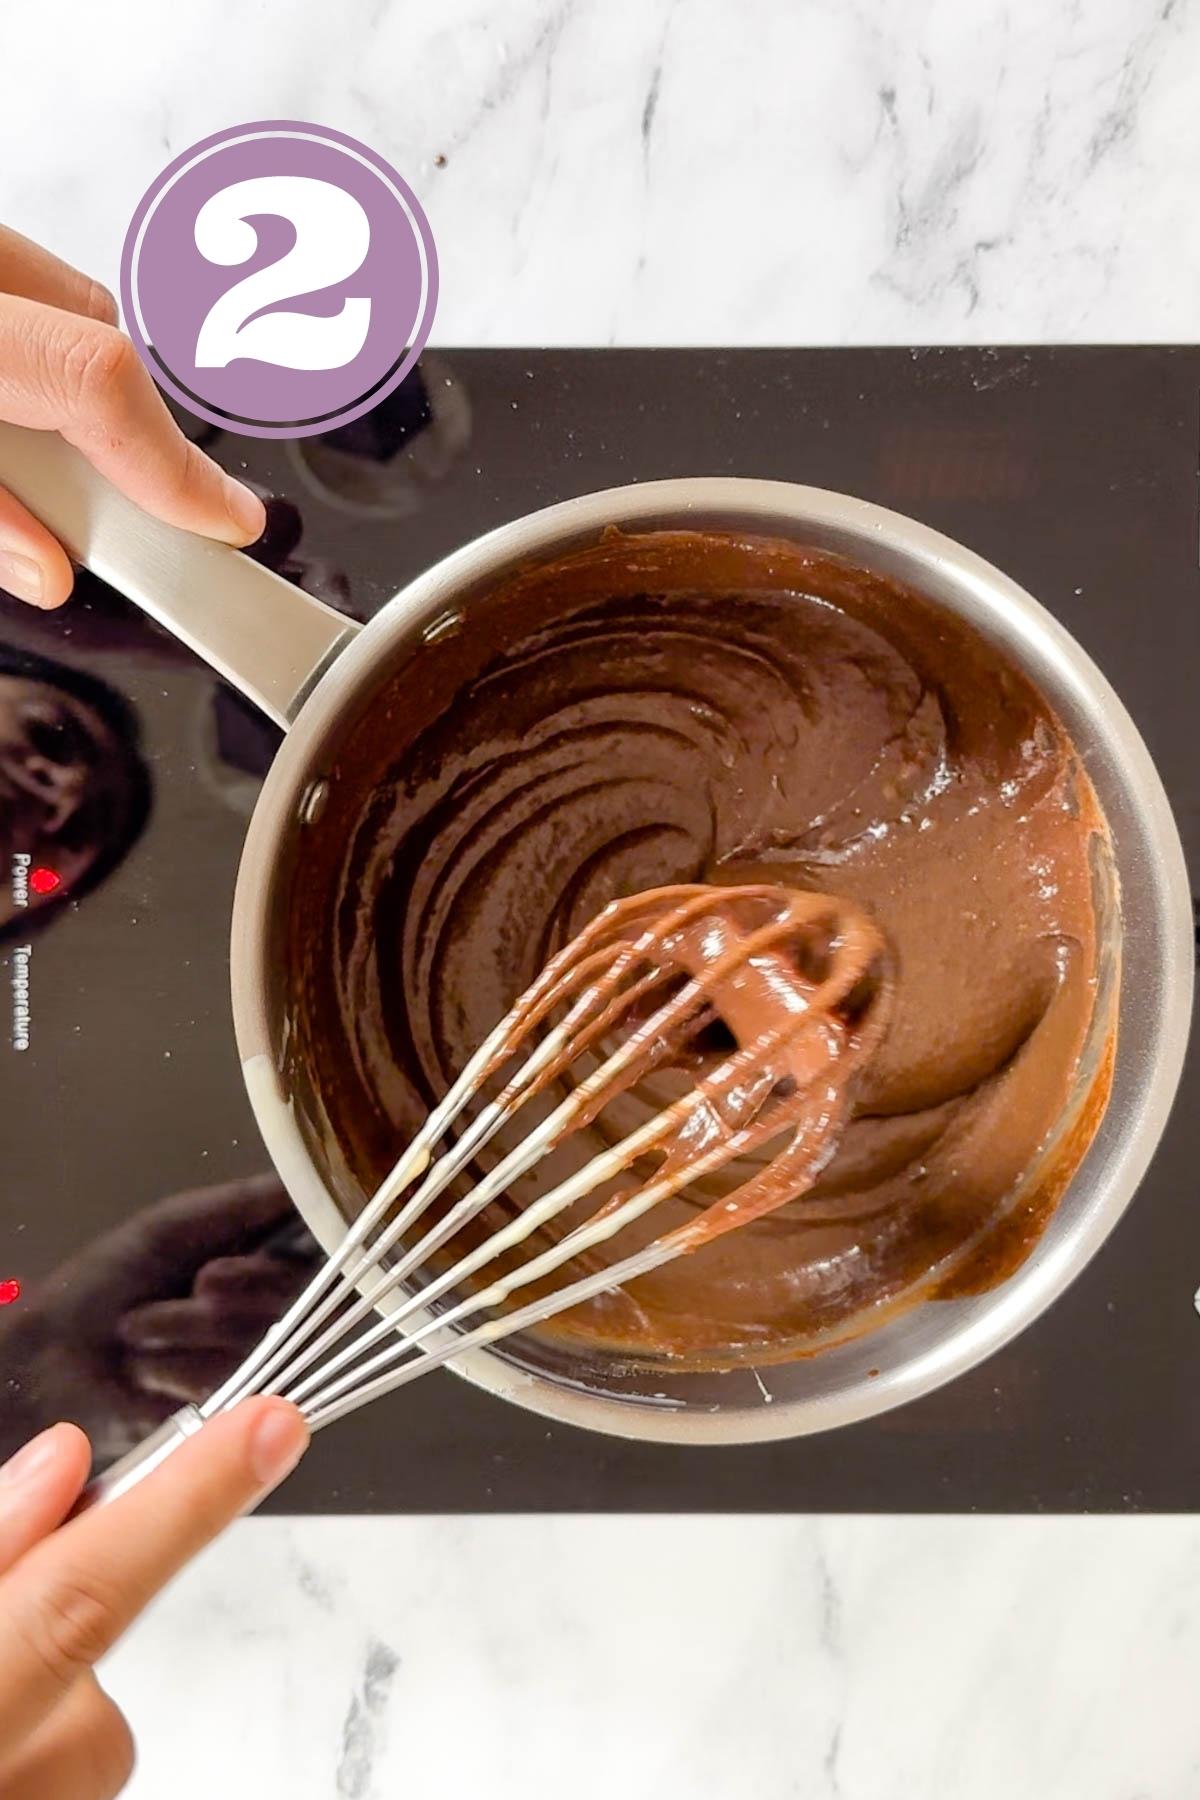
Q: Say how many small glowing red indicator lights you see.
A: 2